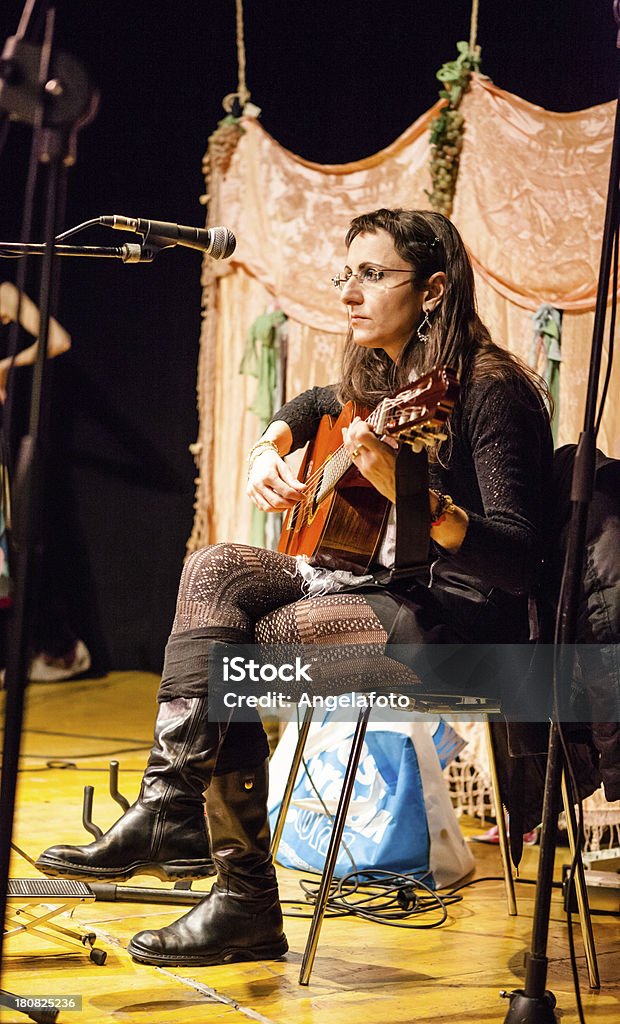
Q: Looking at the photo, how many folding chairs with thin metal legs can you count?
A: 1